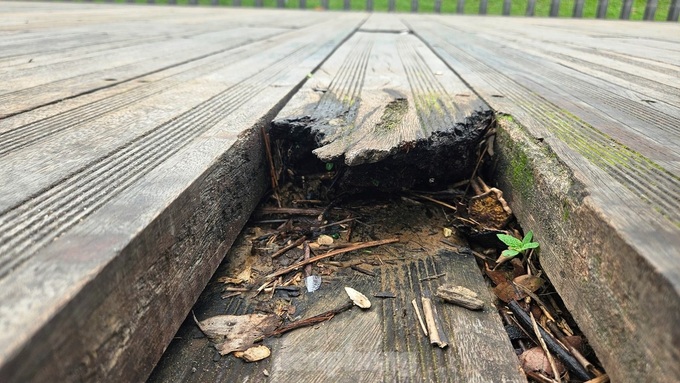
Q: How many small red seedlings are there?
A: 0